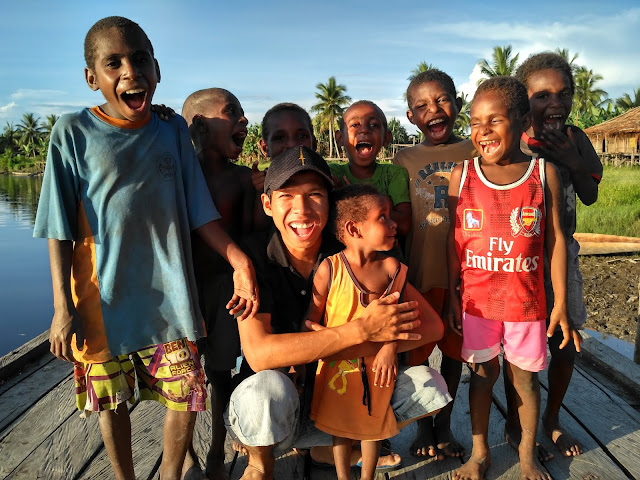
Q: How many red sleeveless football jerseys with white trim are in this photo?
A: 1